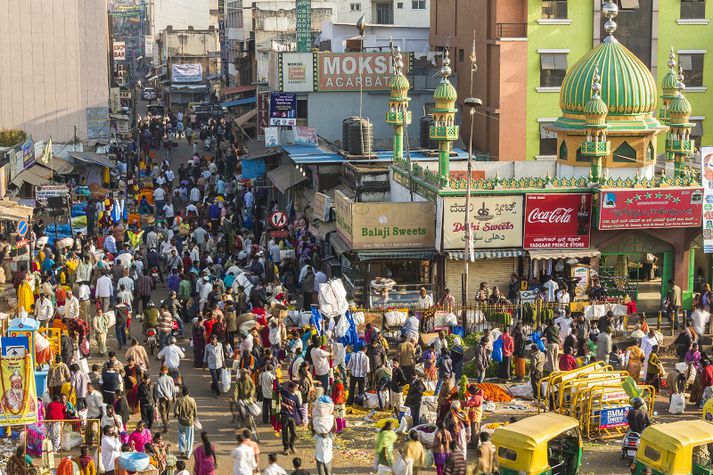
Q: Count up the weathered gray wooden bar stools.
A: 0